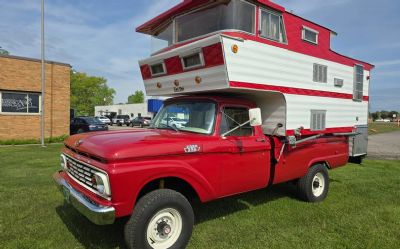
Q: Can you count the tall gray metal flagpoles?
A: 1